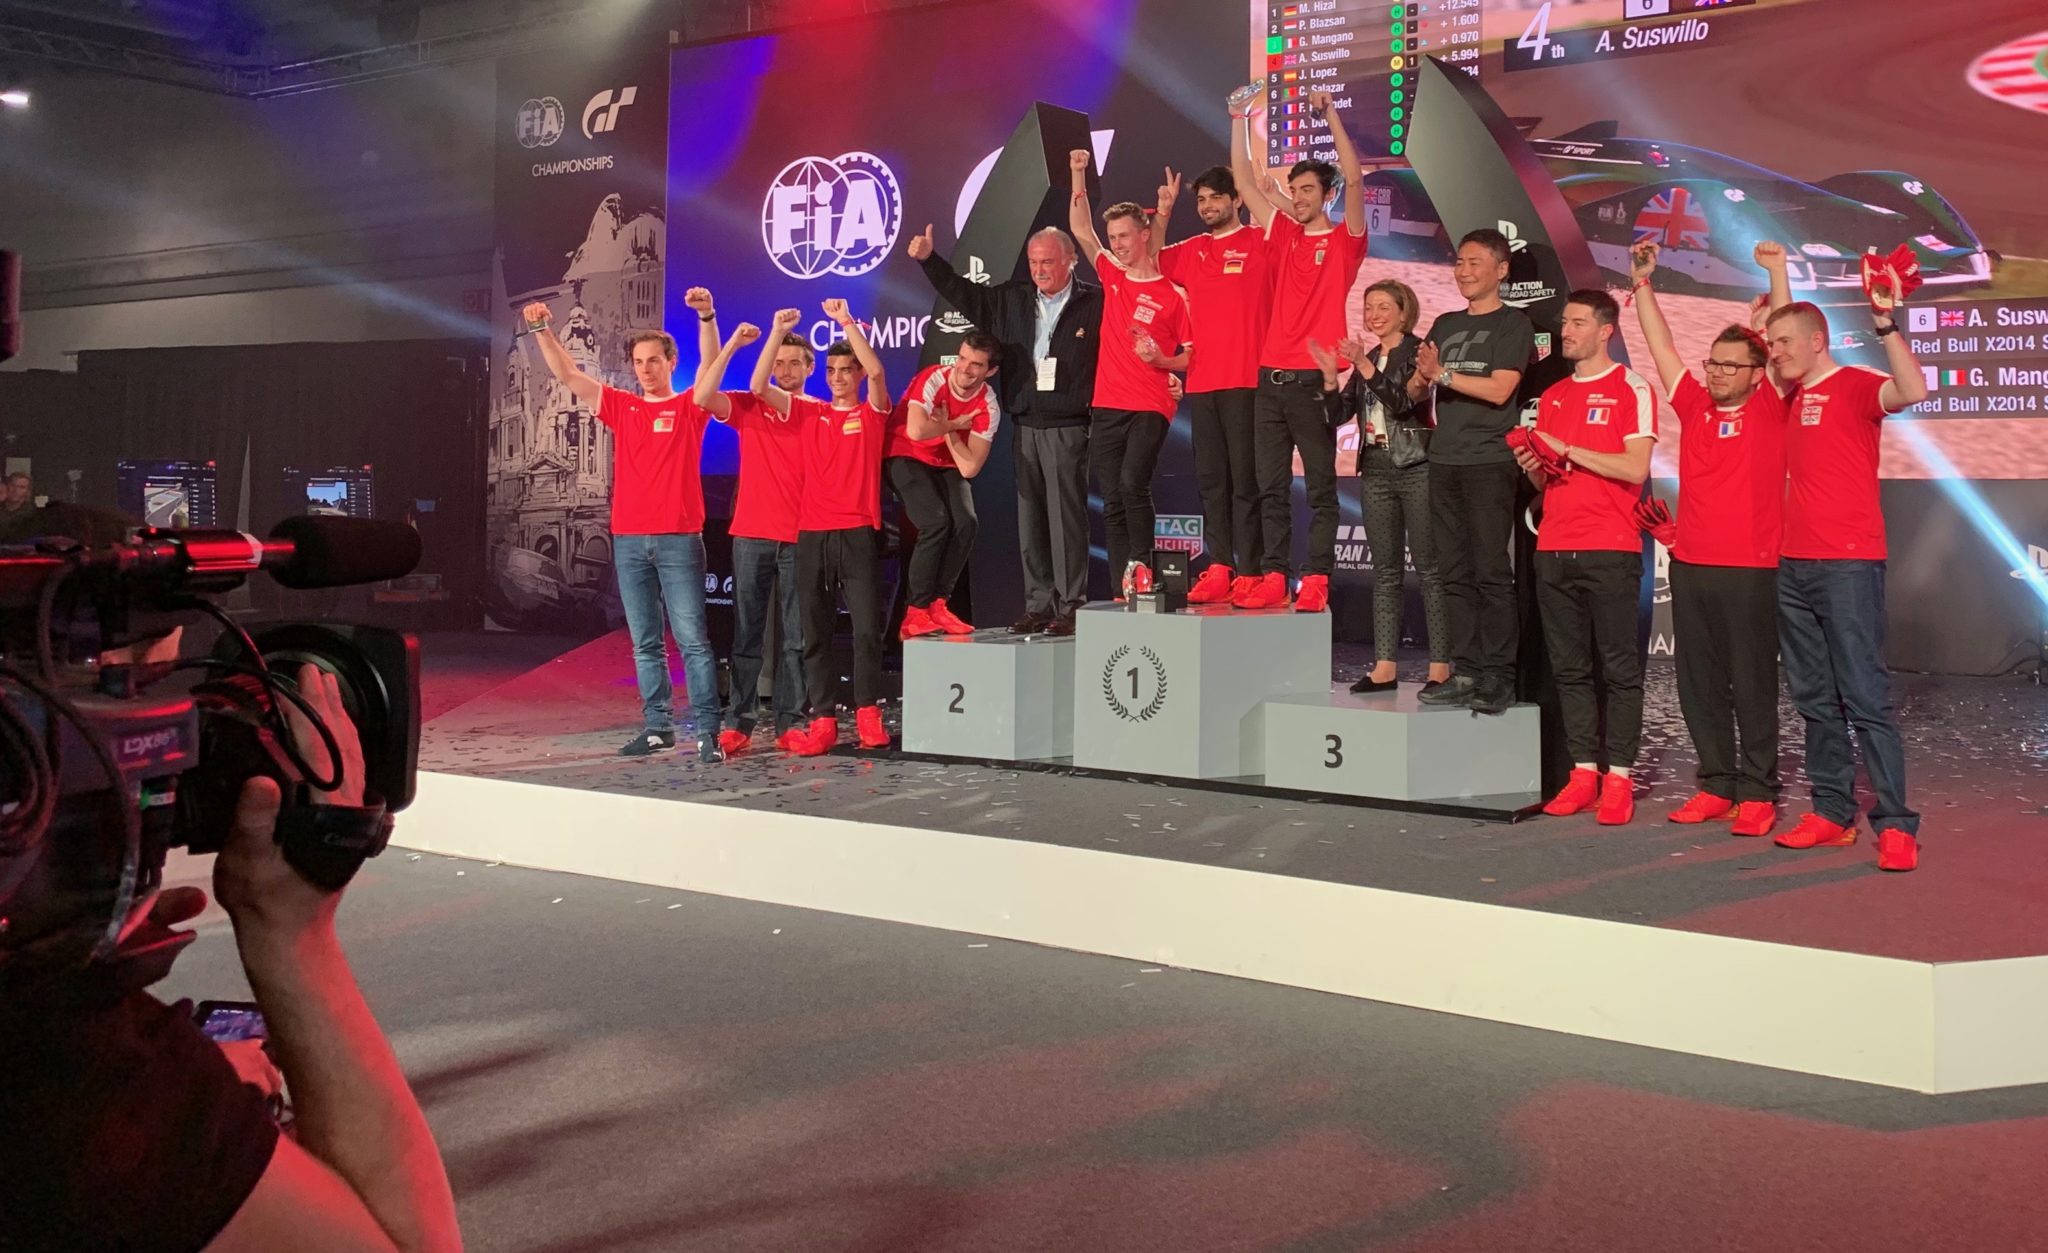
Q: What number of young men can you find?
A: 10